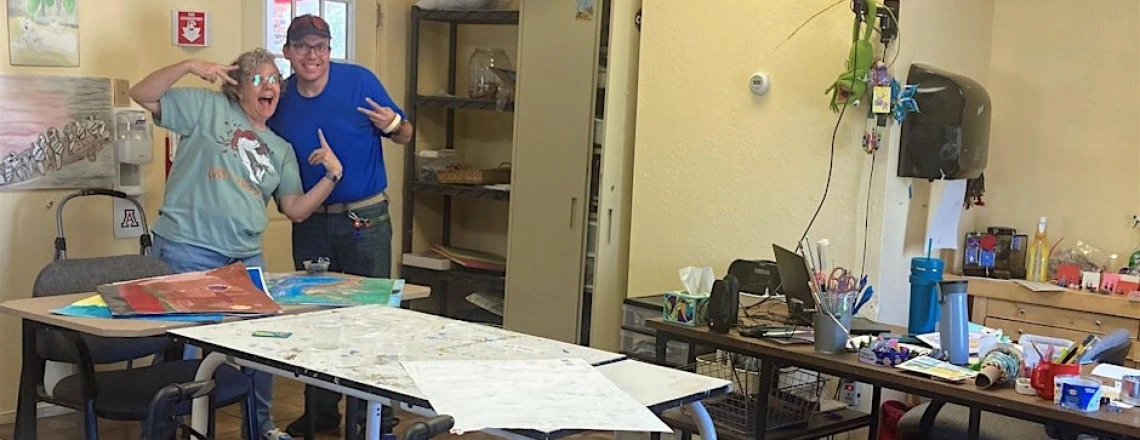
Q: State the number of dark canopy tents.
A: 0